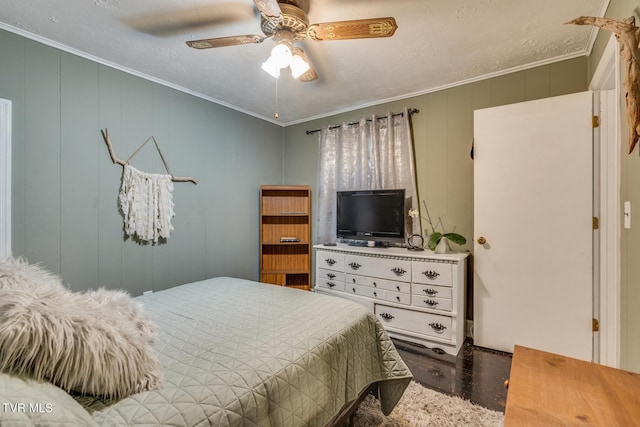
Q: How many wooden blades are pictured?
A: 4